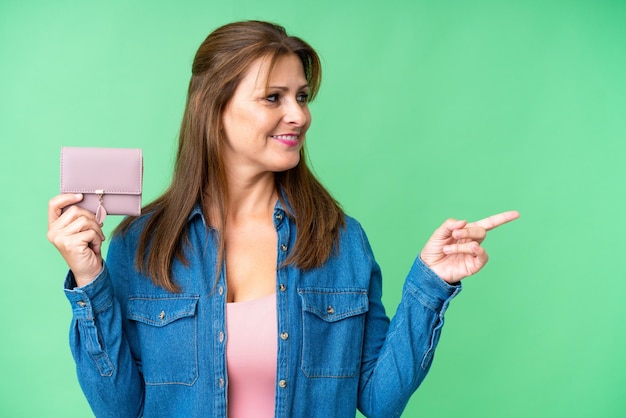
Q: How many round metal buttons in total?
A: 8